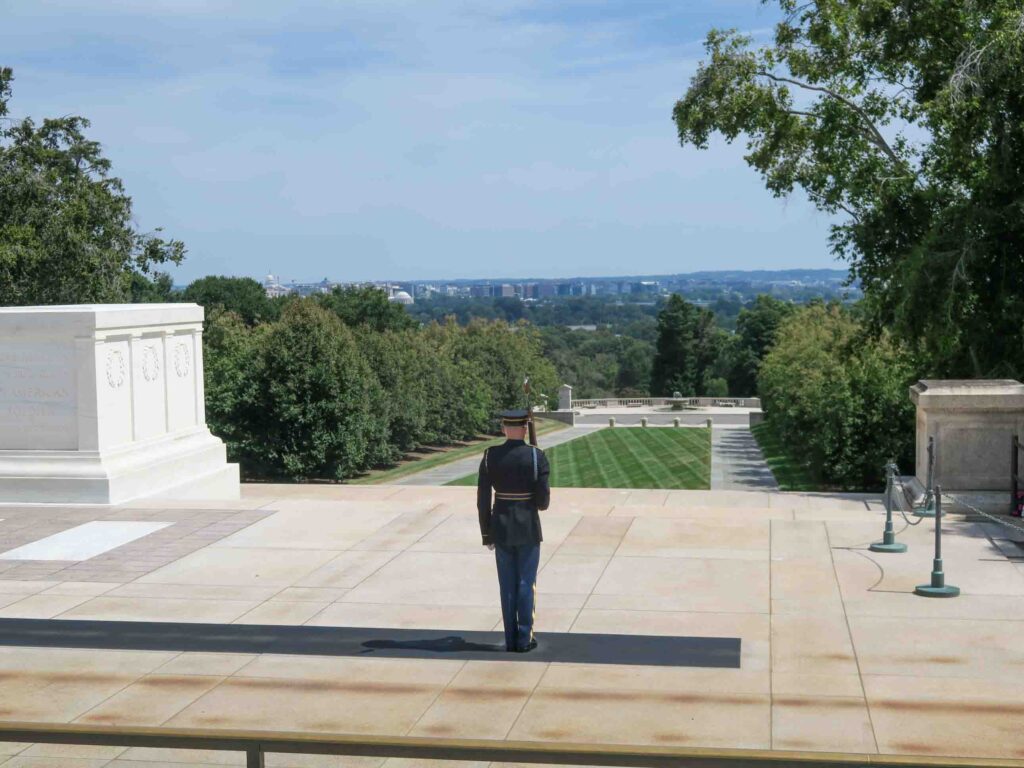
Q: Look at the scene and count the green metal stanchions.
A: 3